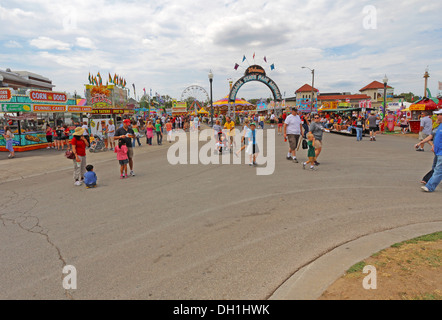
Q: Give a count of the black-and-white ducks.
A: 0